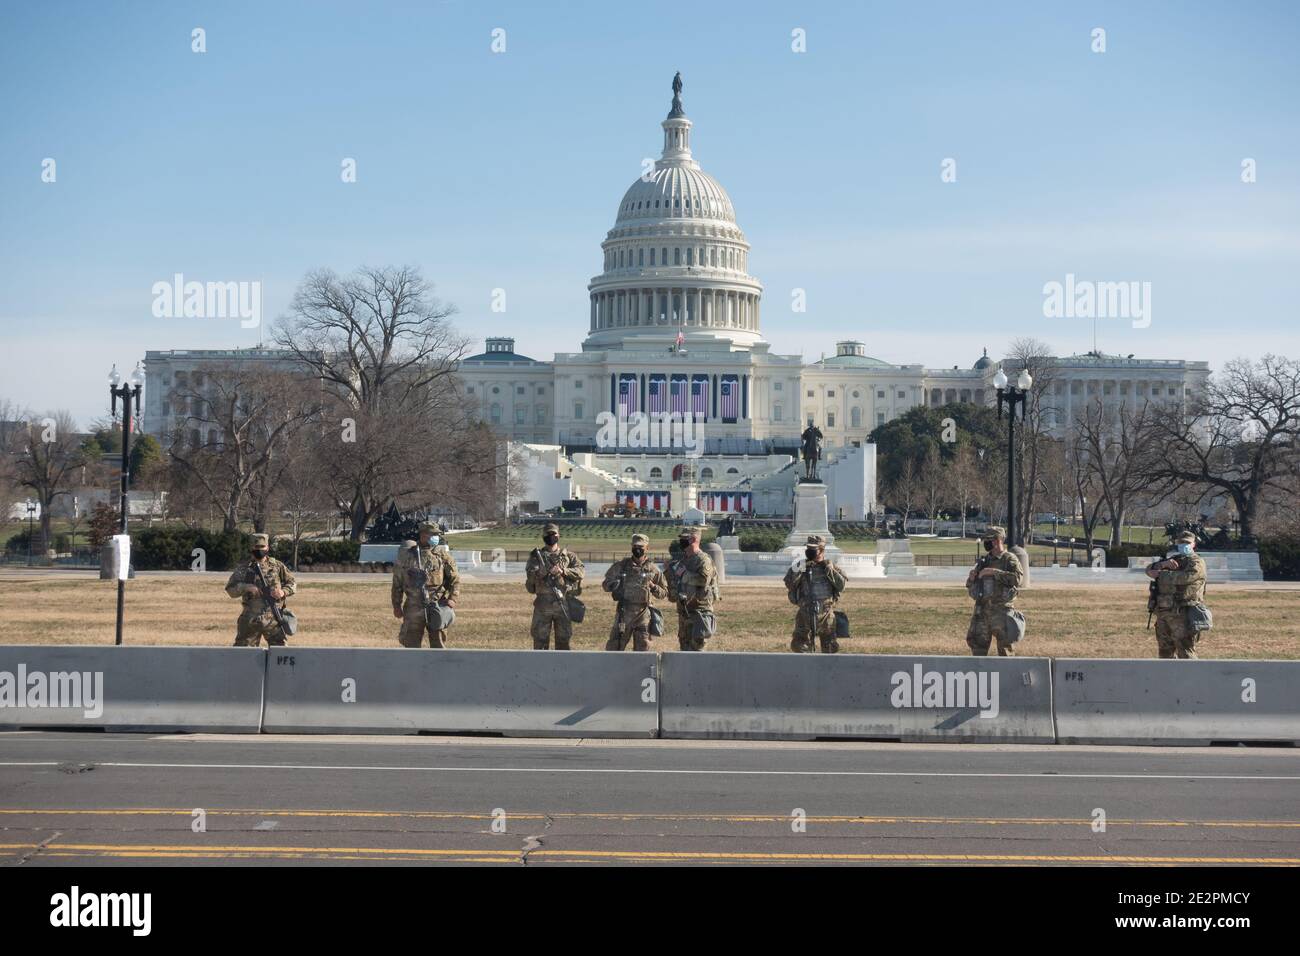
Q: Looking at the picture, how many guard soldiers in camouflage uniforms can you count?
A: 8